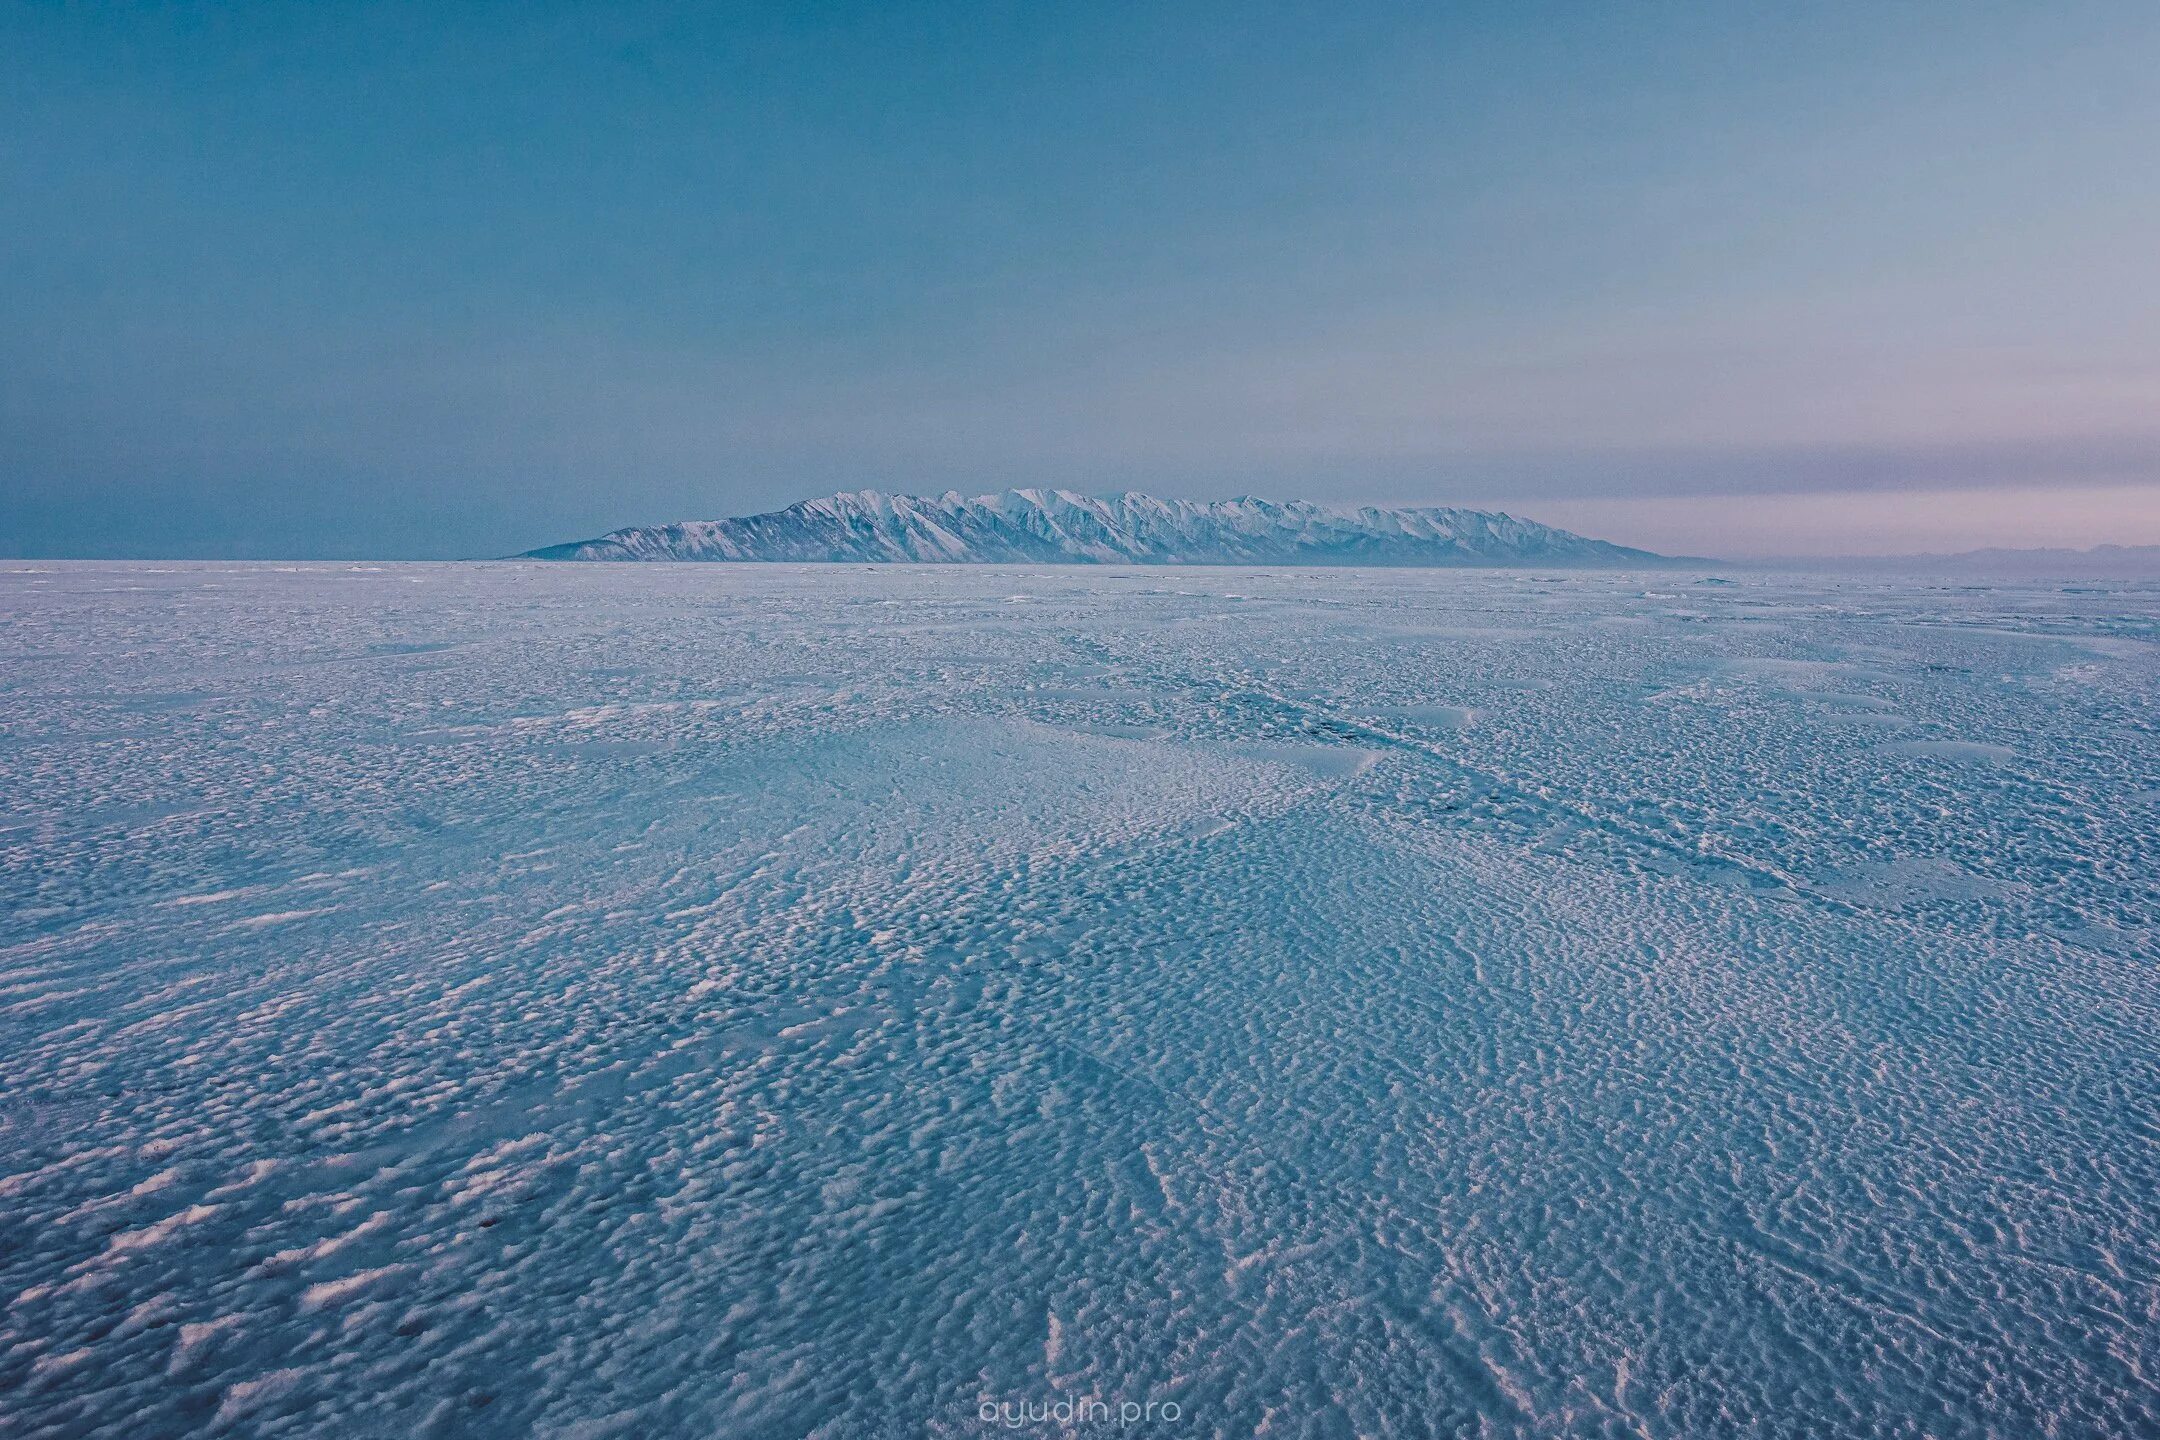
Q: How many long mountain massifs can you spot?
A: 1